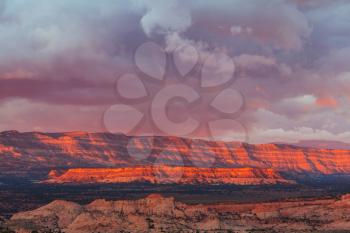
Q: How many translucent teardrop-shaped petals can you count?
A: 10